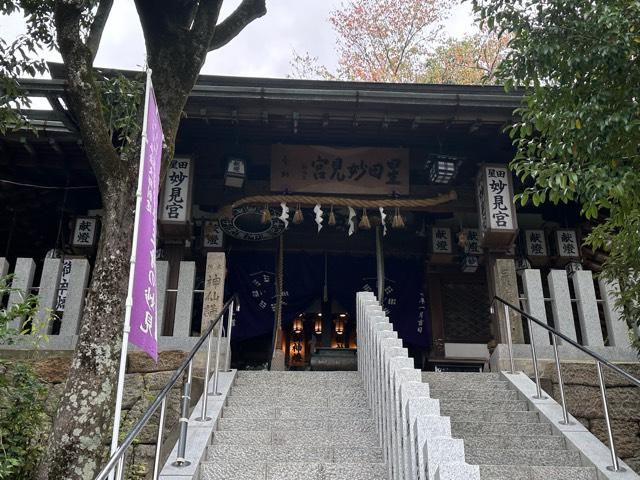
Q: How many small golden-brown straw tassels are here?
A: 5